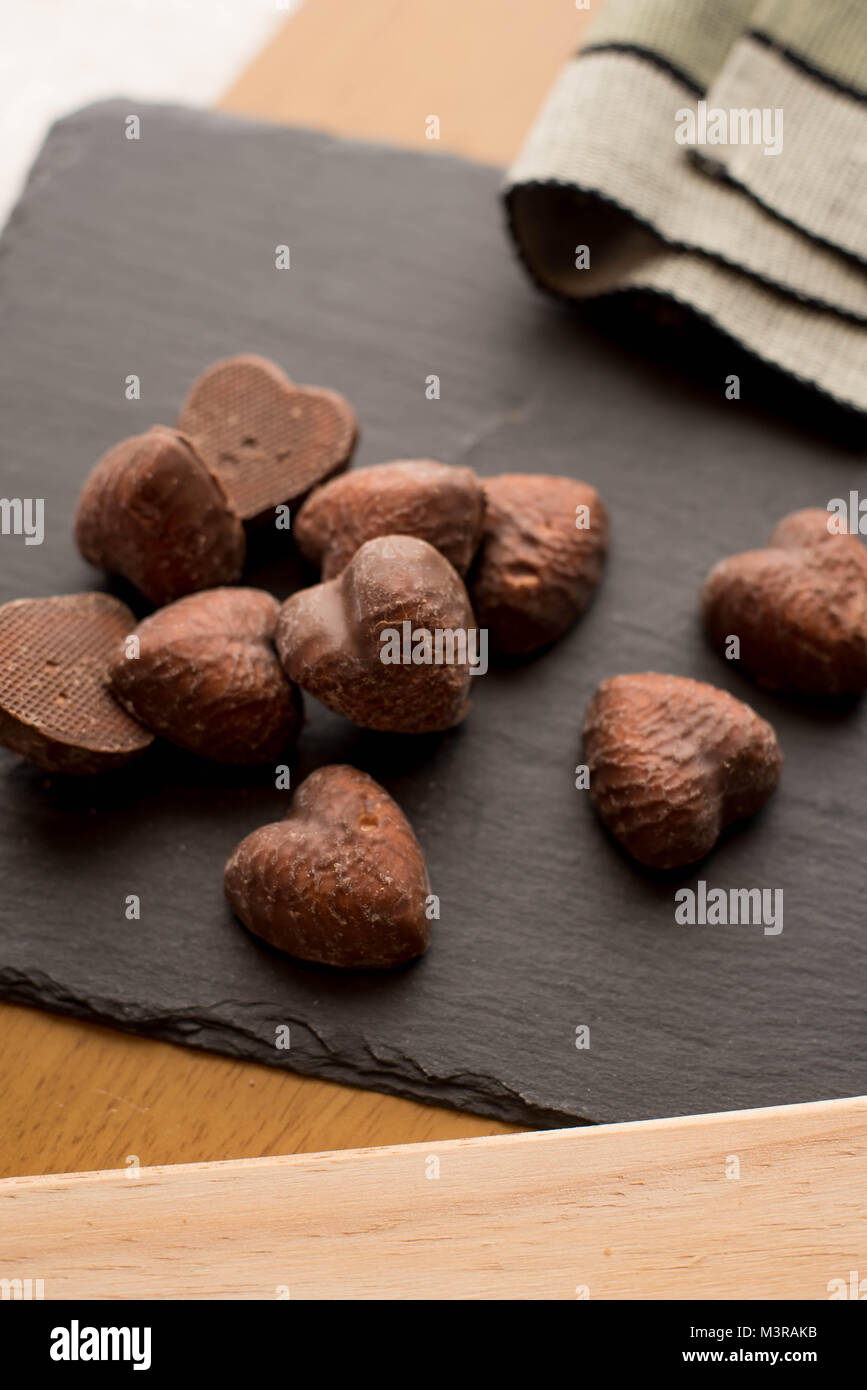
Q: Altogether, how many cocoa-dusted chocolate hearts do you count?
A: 10